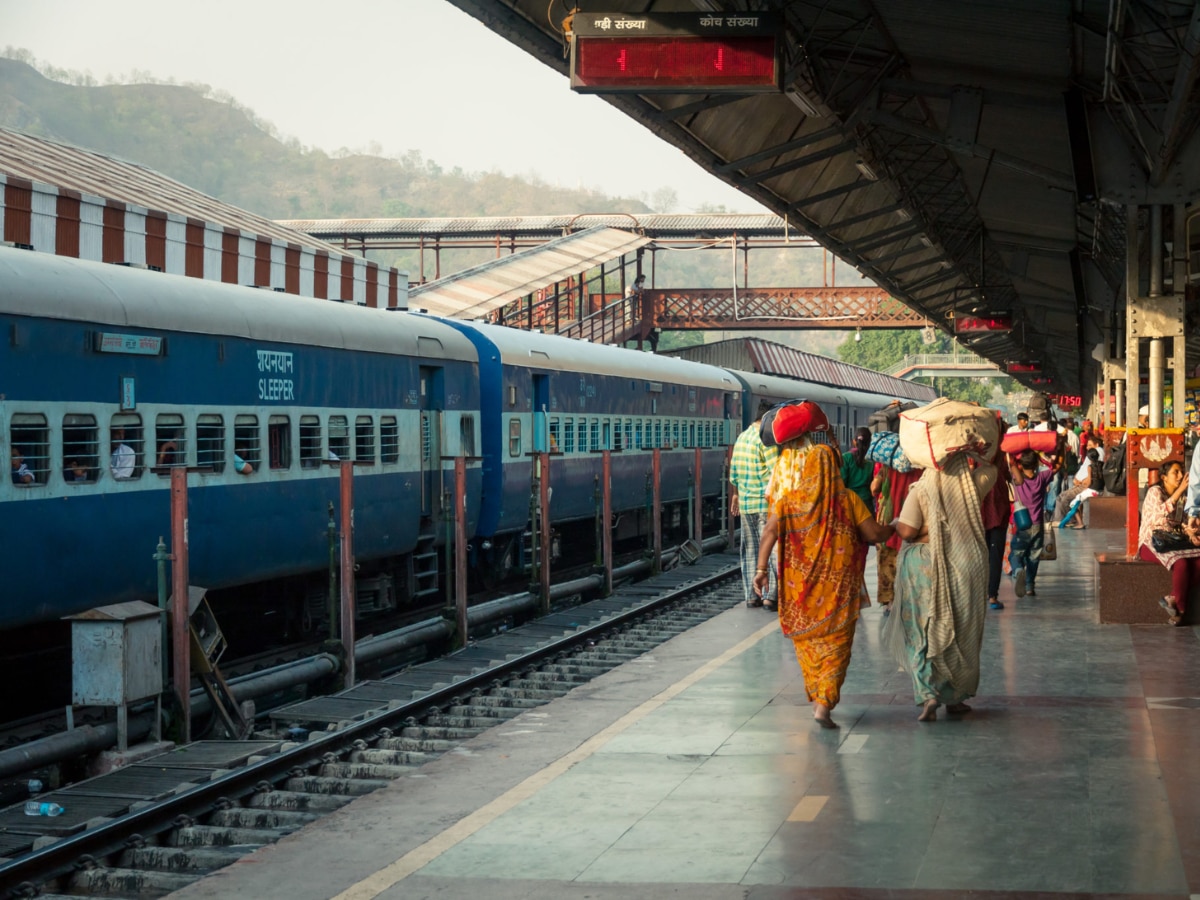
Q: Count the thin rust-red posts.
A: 8